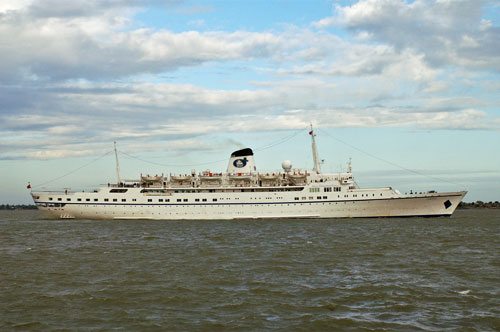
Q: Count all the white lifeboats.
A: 6